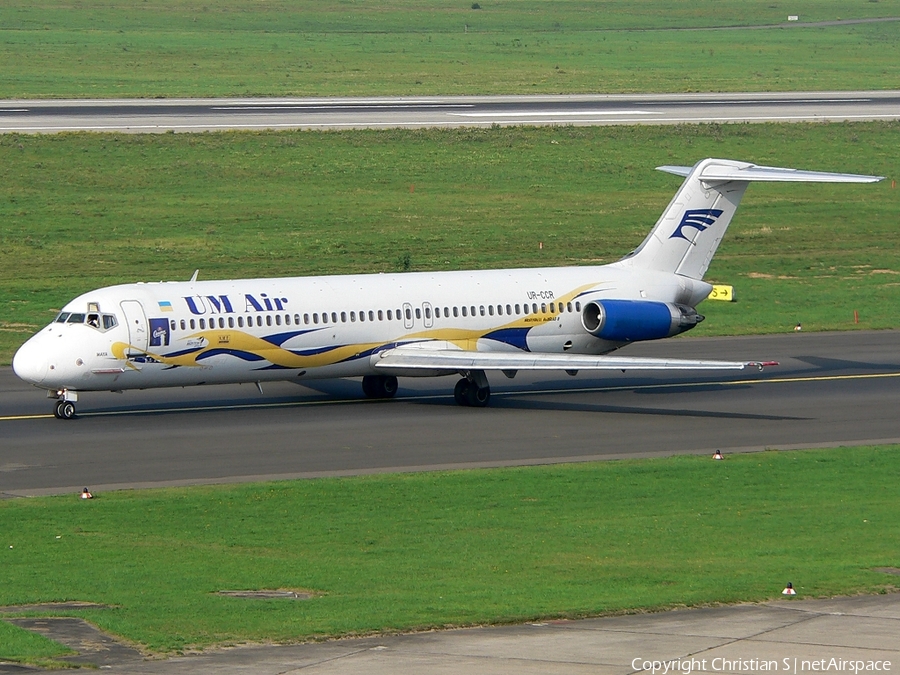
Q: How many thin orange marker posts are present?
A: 4